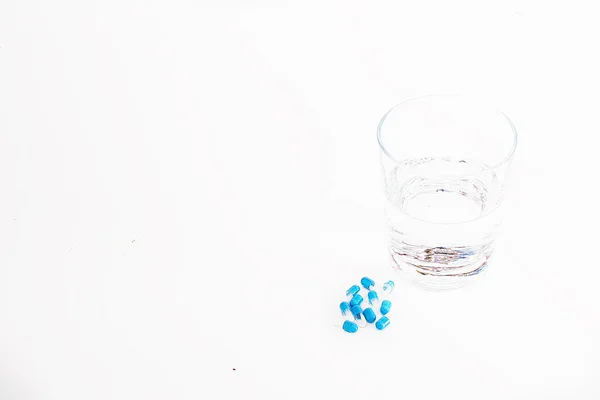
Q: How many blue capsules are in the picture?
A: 11